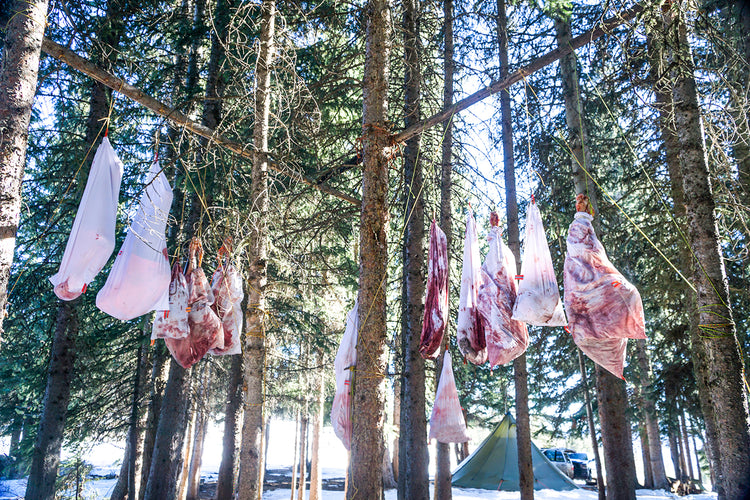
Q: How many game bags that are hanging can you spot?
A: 12